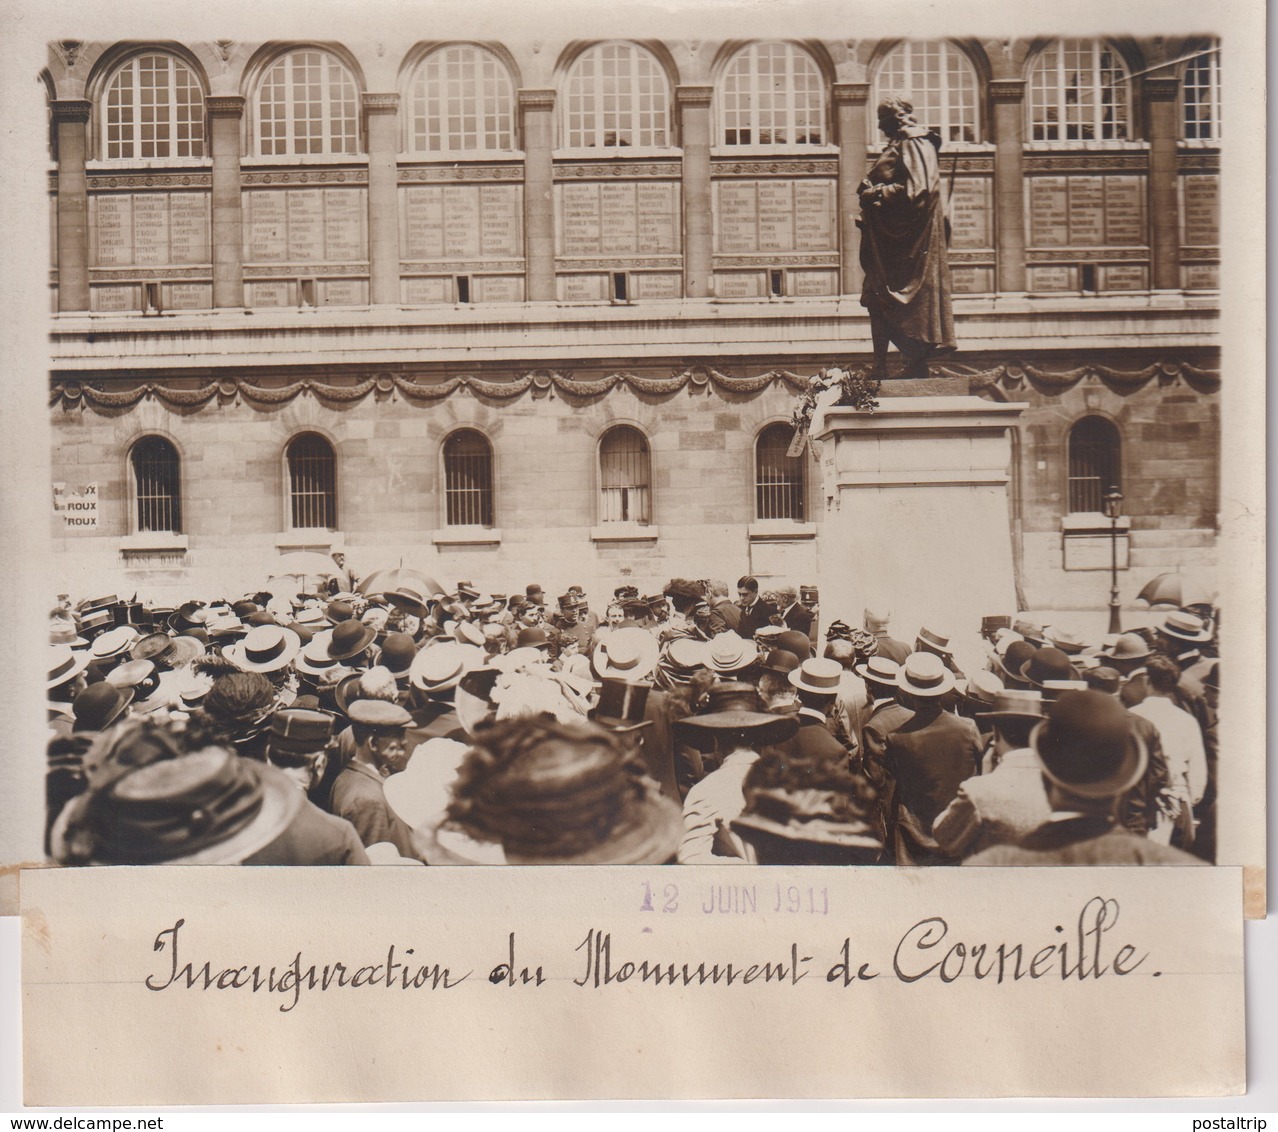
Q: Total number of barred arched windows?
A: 6